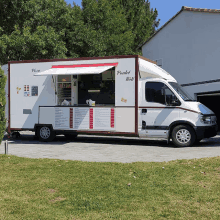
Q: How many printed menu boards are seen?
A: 3